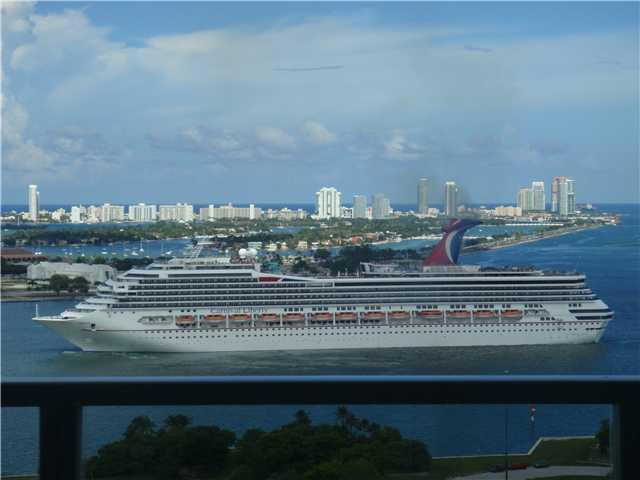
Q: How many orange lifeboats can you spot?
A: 13